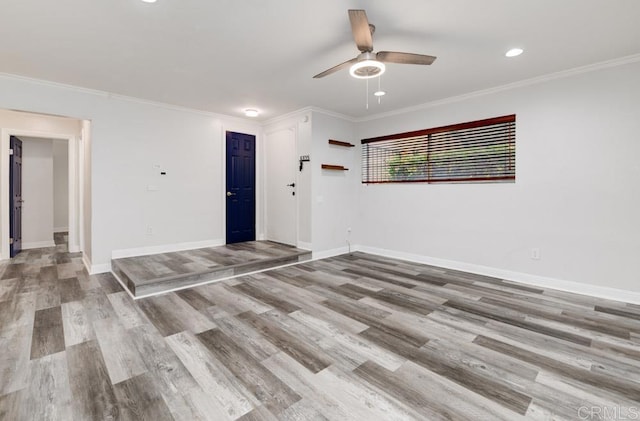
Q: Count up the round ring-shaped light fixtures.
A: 1